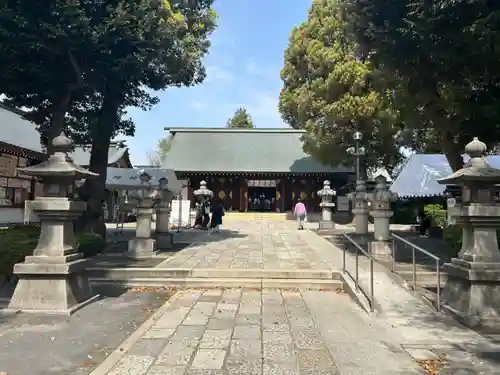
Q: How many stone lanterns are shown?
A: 8